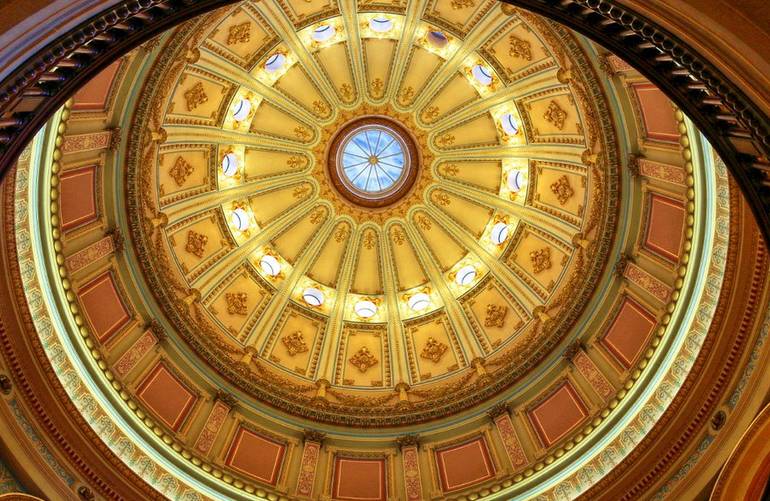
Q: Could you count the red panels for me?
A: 11